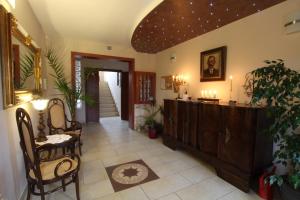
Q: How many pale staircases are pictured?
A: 1